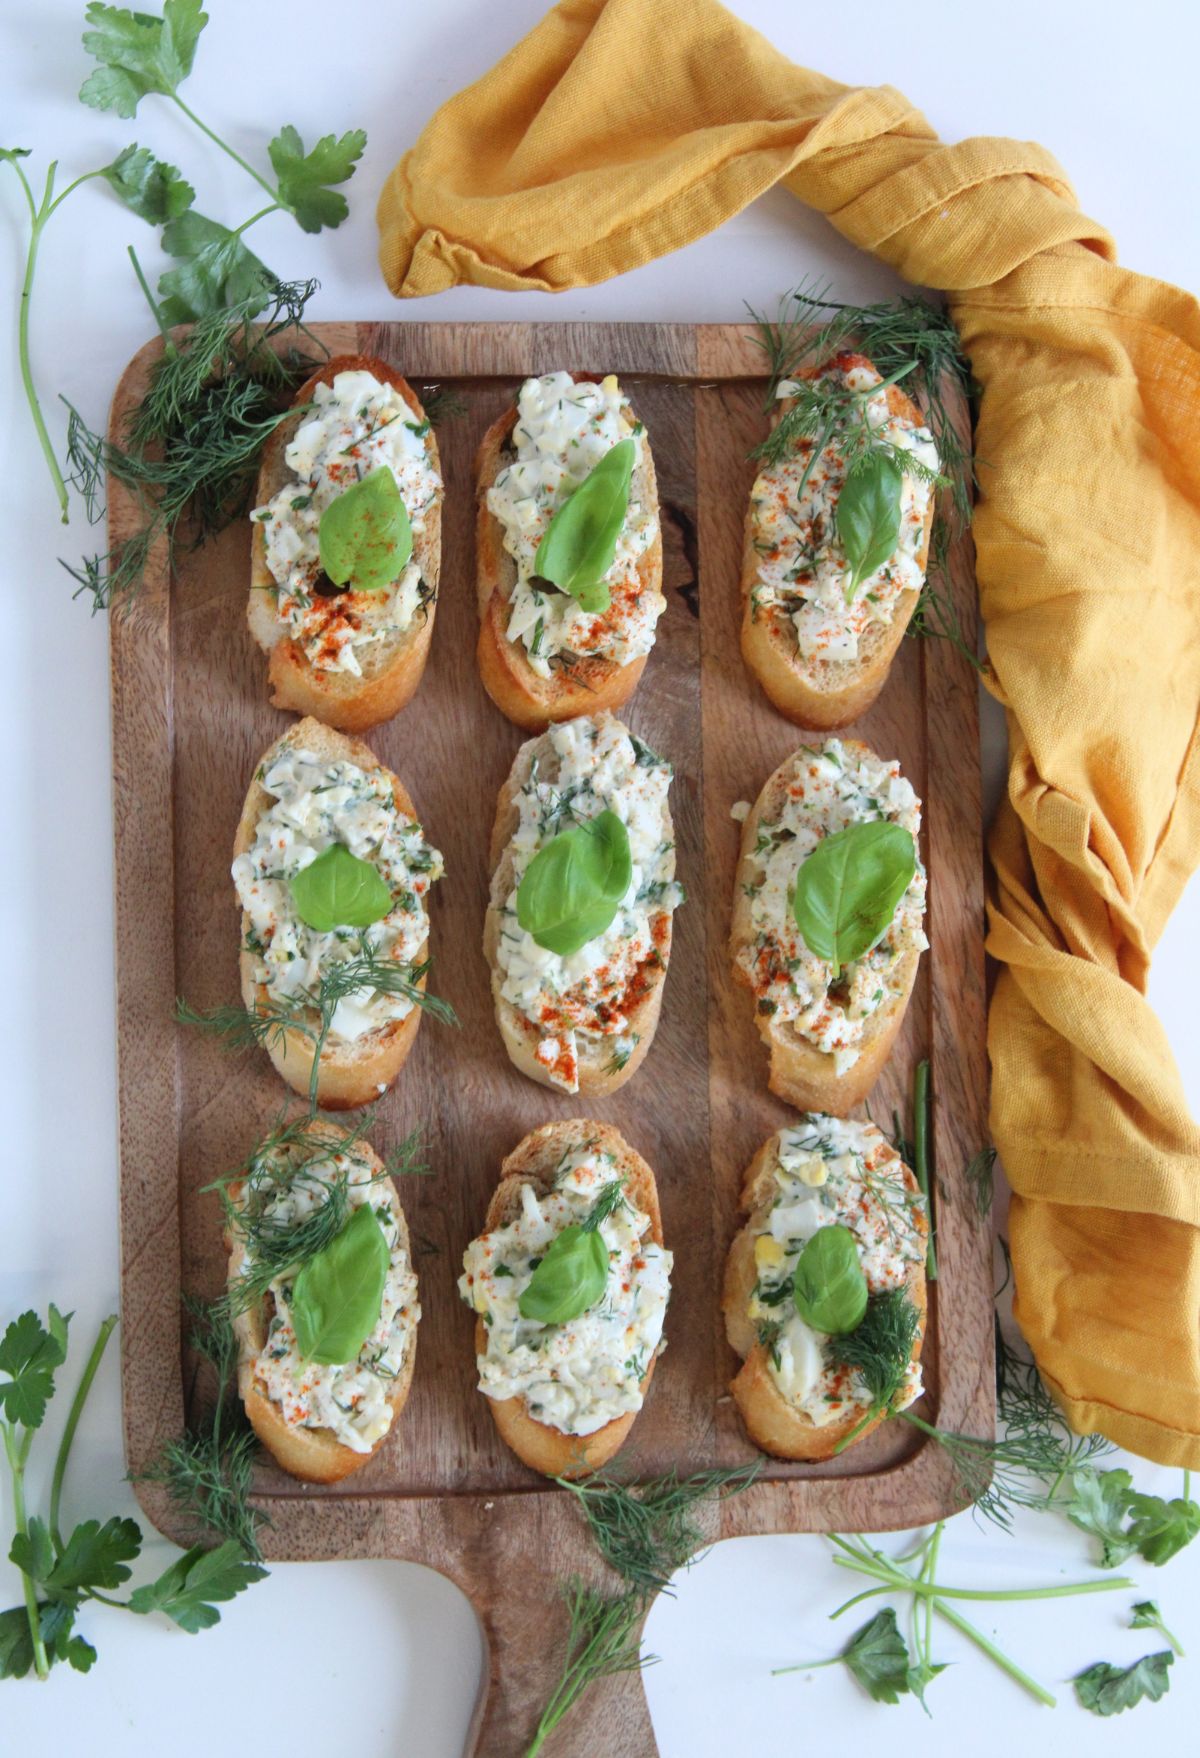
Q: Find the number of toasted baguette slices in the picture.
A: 9